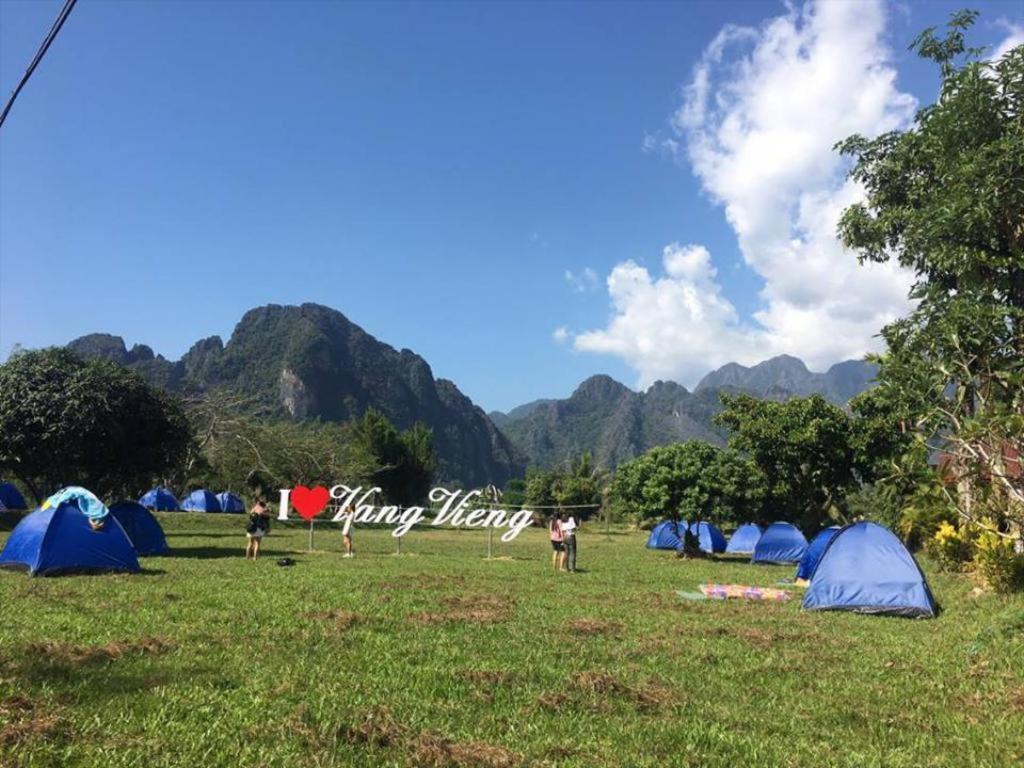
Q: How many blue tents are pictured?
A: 12